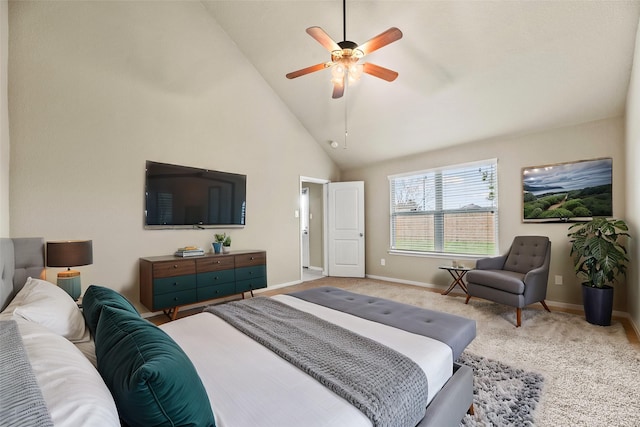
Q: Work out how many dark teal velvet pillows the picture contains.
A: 2